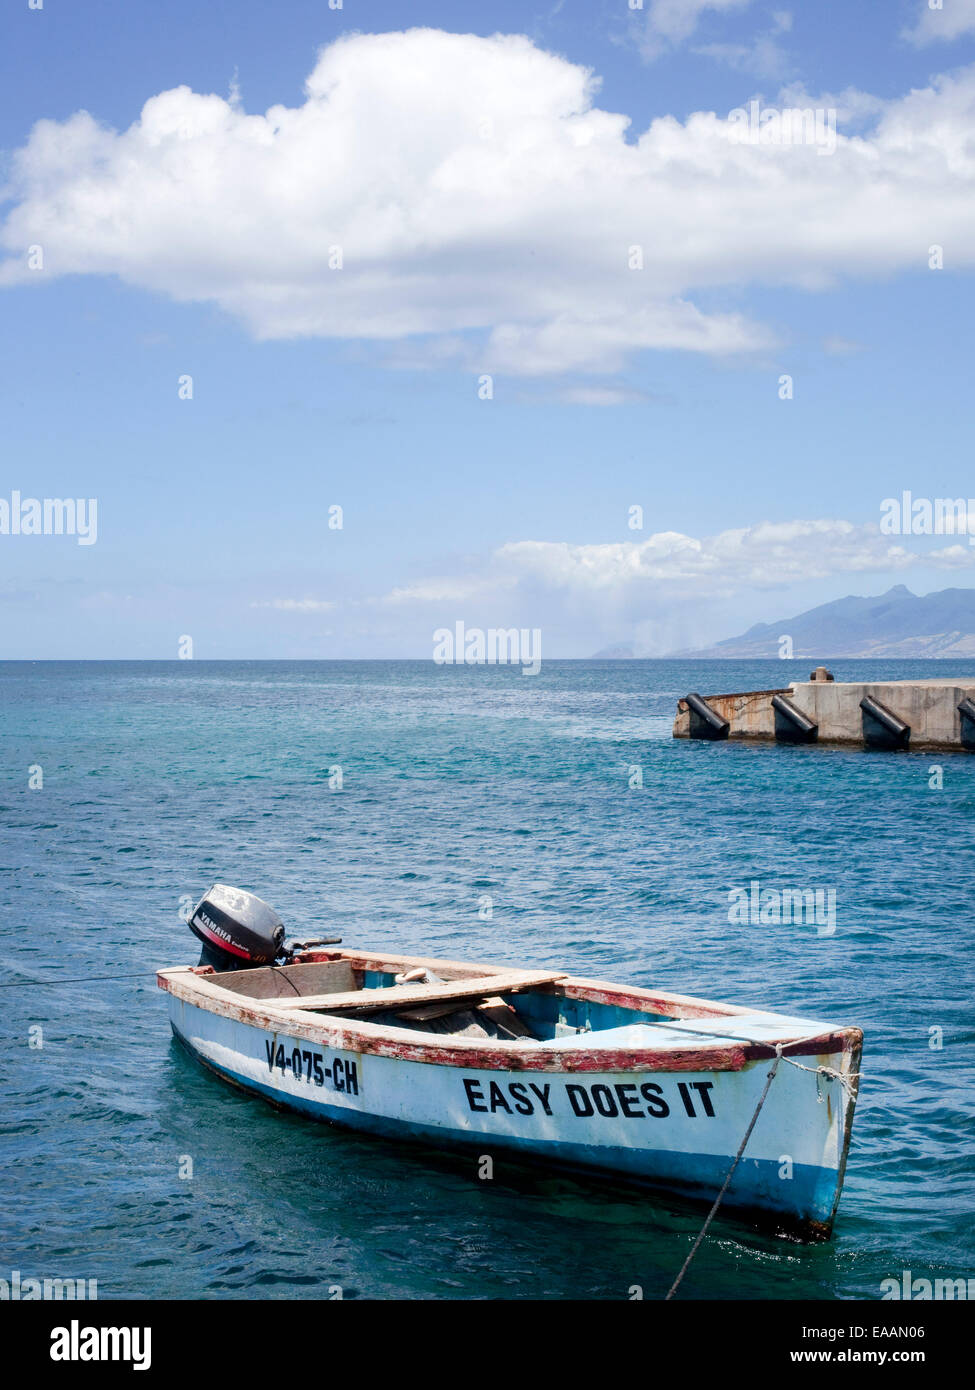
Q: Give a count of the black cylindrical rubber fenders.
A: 4